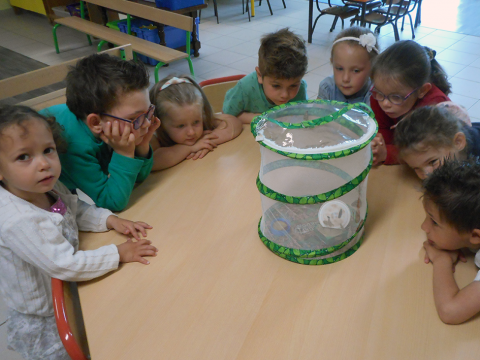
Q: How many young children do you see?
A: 8